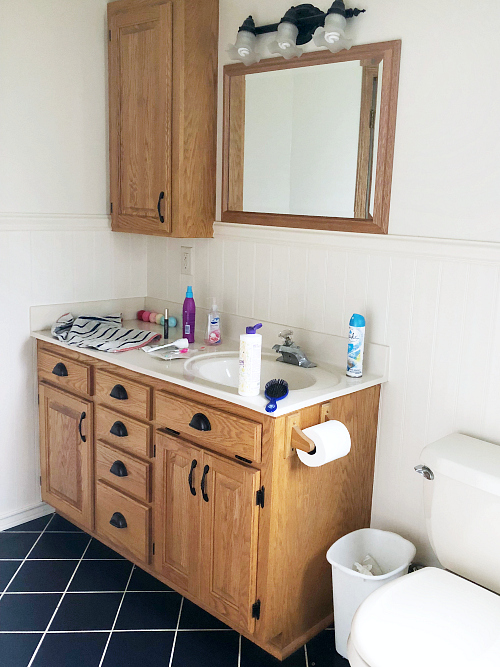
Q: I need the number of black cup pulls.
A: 6